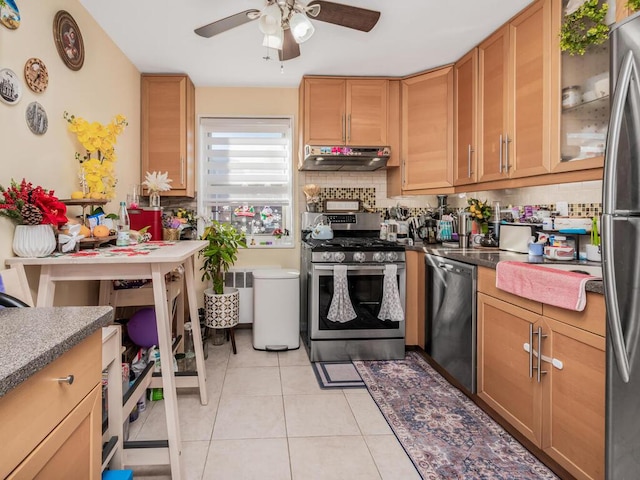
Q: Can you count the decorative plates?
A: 5